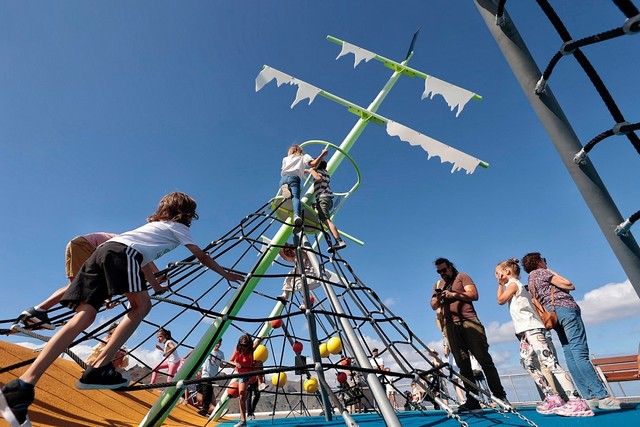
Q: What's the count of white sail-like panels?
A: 4